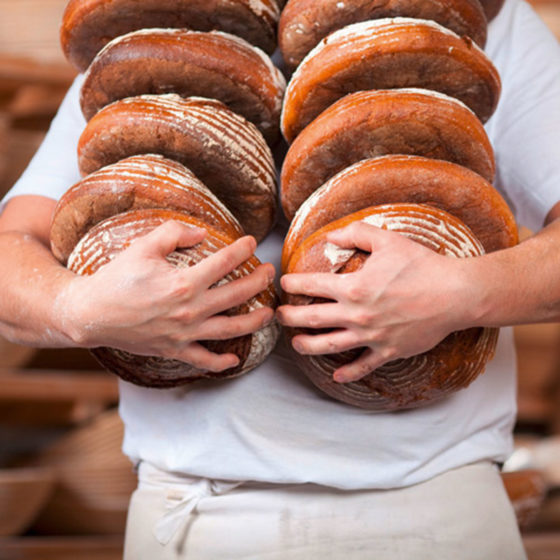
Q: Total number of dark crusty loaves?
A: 10